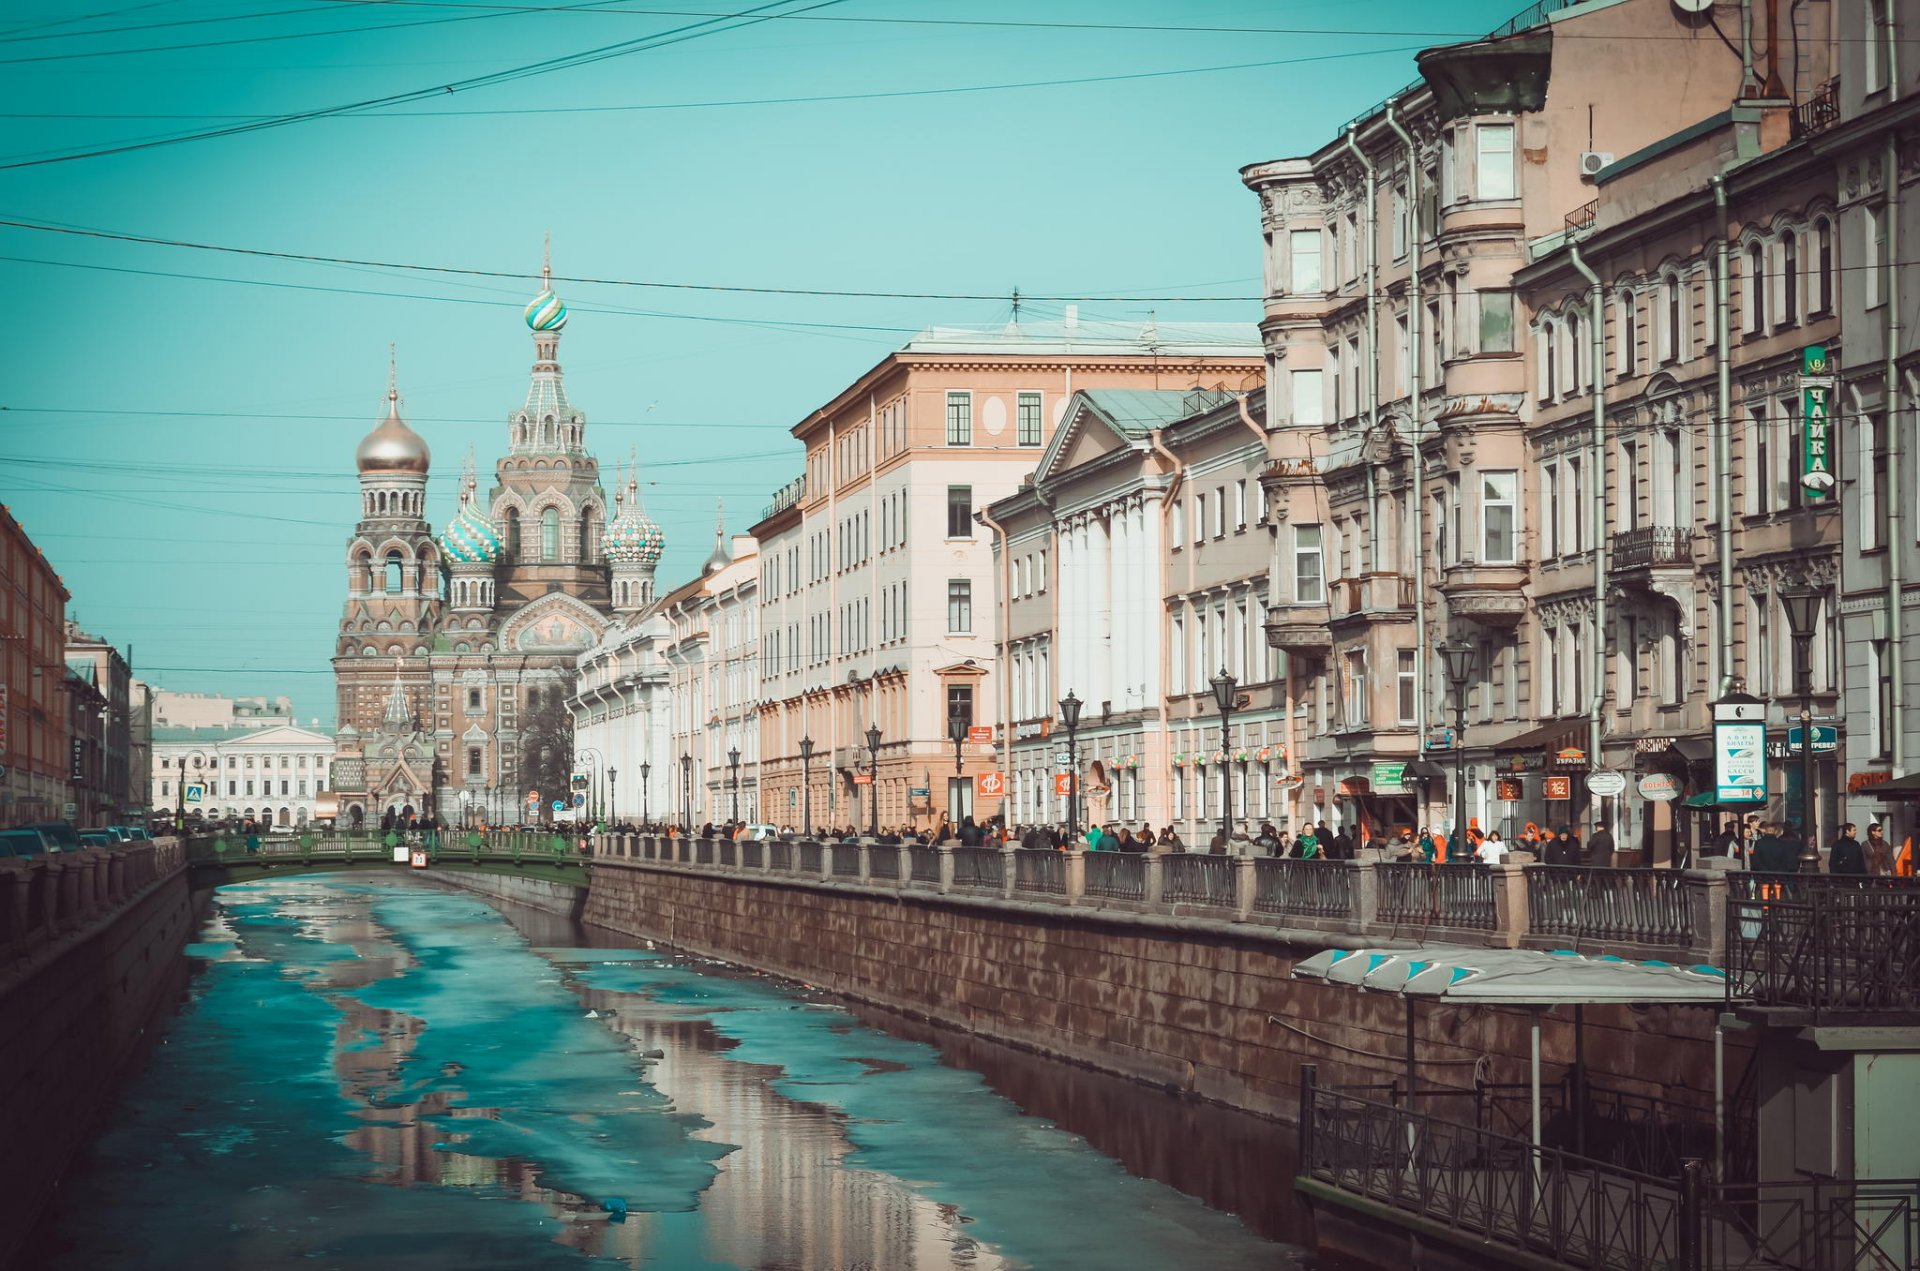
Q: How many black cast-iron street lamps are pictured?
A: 11